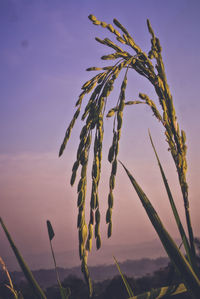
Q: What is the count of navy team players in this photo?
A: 0